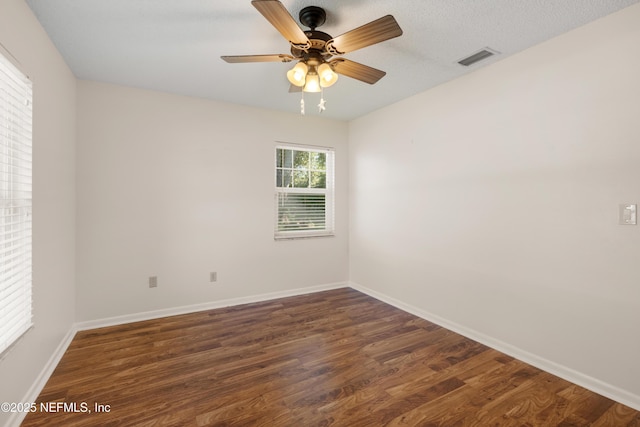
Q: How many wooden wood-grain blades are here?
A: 5